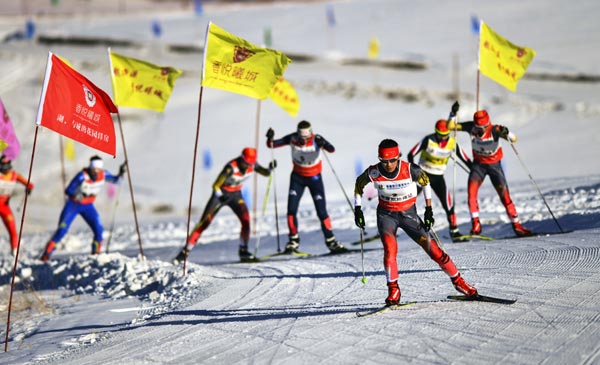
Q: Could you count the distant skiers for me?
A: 6